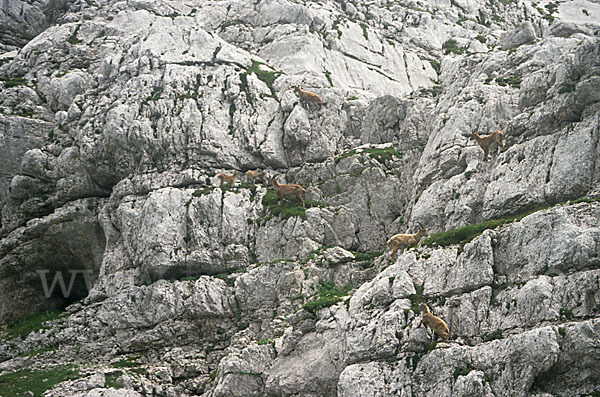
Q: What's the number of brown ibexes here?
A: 7